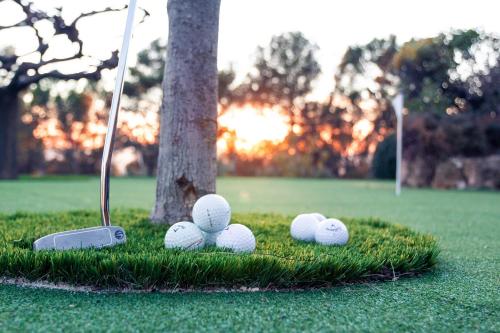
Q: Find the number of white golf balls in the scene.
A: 7